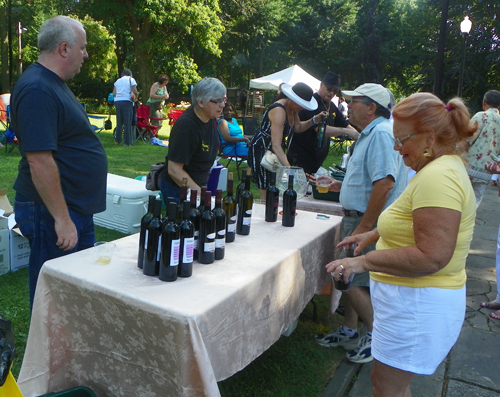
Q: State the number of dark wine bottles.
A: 15